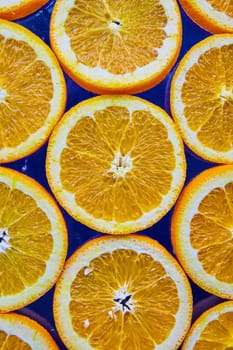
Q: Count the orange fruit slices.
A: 11